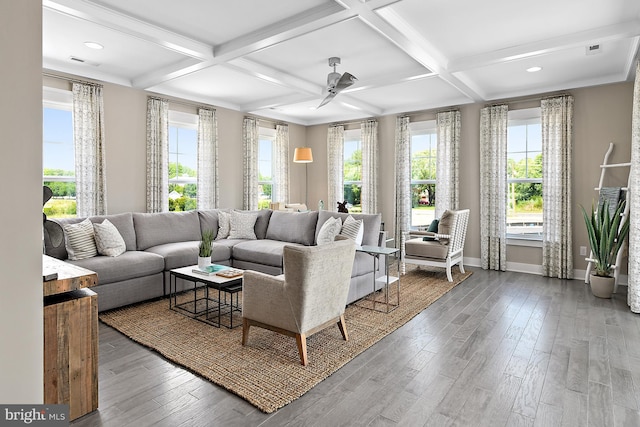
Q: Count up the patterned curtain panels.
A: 12